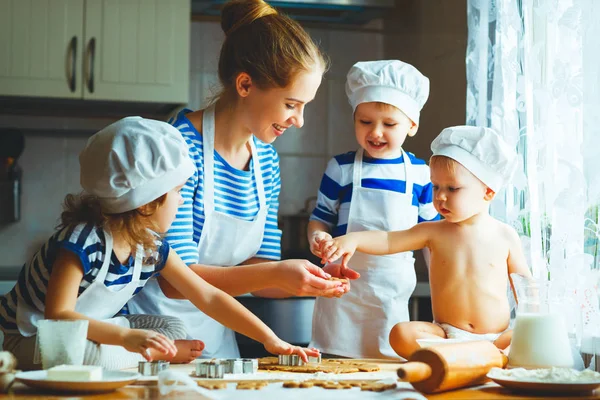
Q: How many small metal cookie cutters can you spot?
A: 4